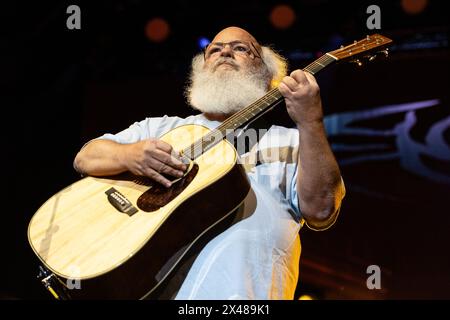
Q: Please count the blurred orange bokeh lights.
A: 3